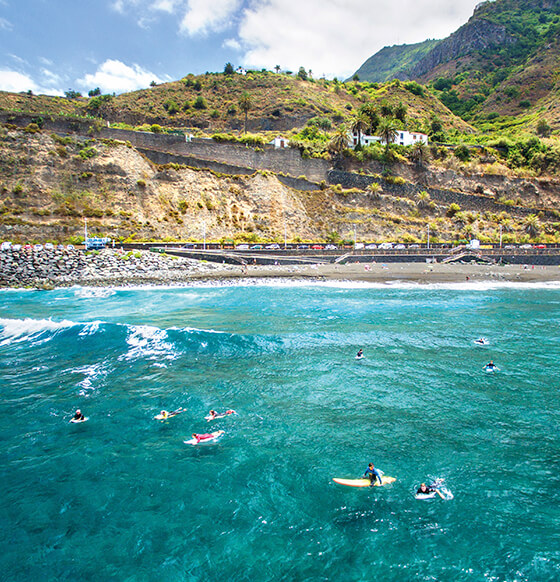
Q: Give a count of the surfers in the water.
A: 9